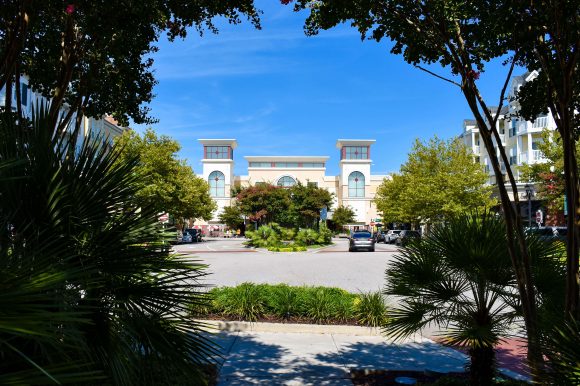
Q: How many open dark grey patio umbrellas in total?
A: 1